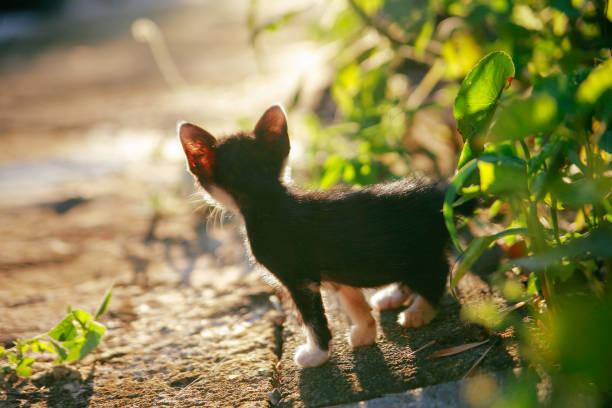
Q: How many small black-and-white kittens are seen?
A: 1